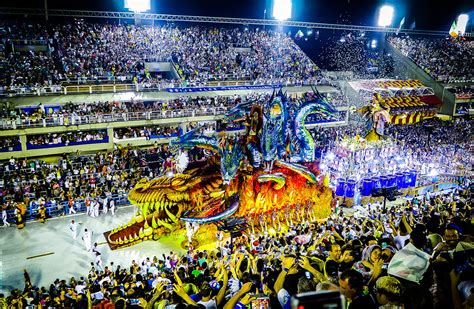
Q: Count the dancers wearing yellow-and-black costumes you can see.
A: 2